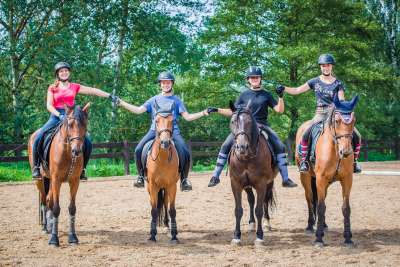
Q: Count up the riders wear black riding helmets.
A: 4